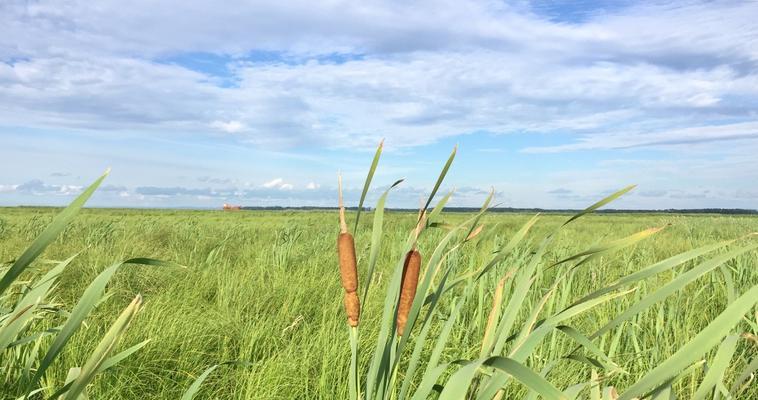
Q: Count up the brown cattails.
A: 2